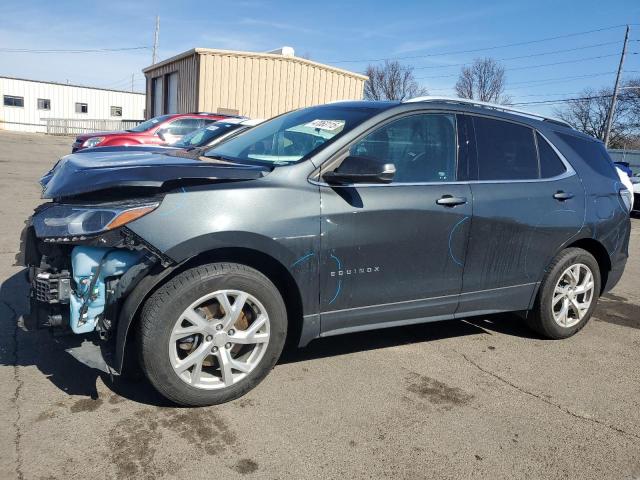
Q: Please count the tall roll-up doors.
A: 2